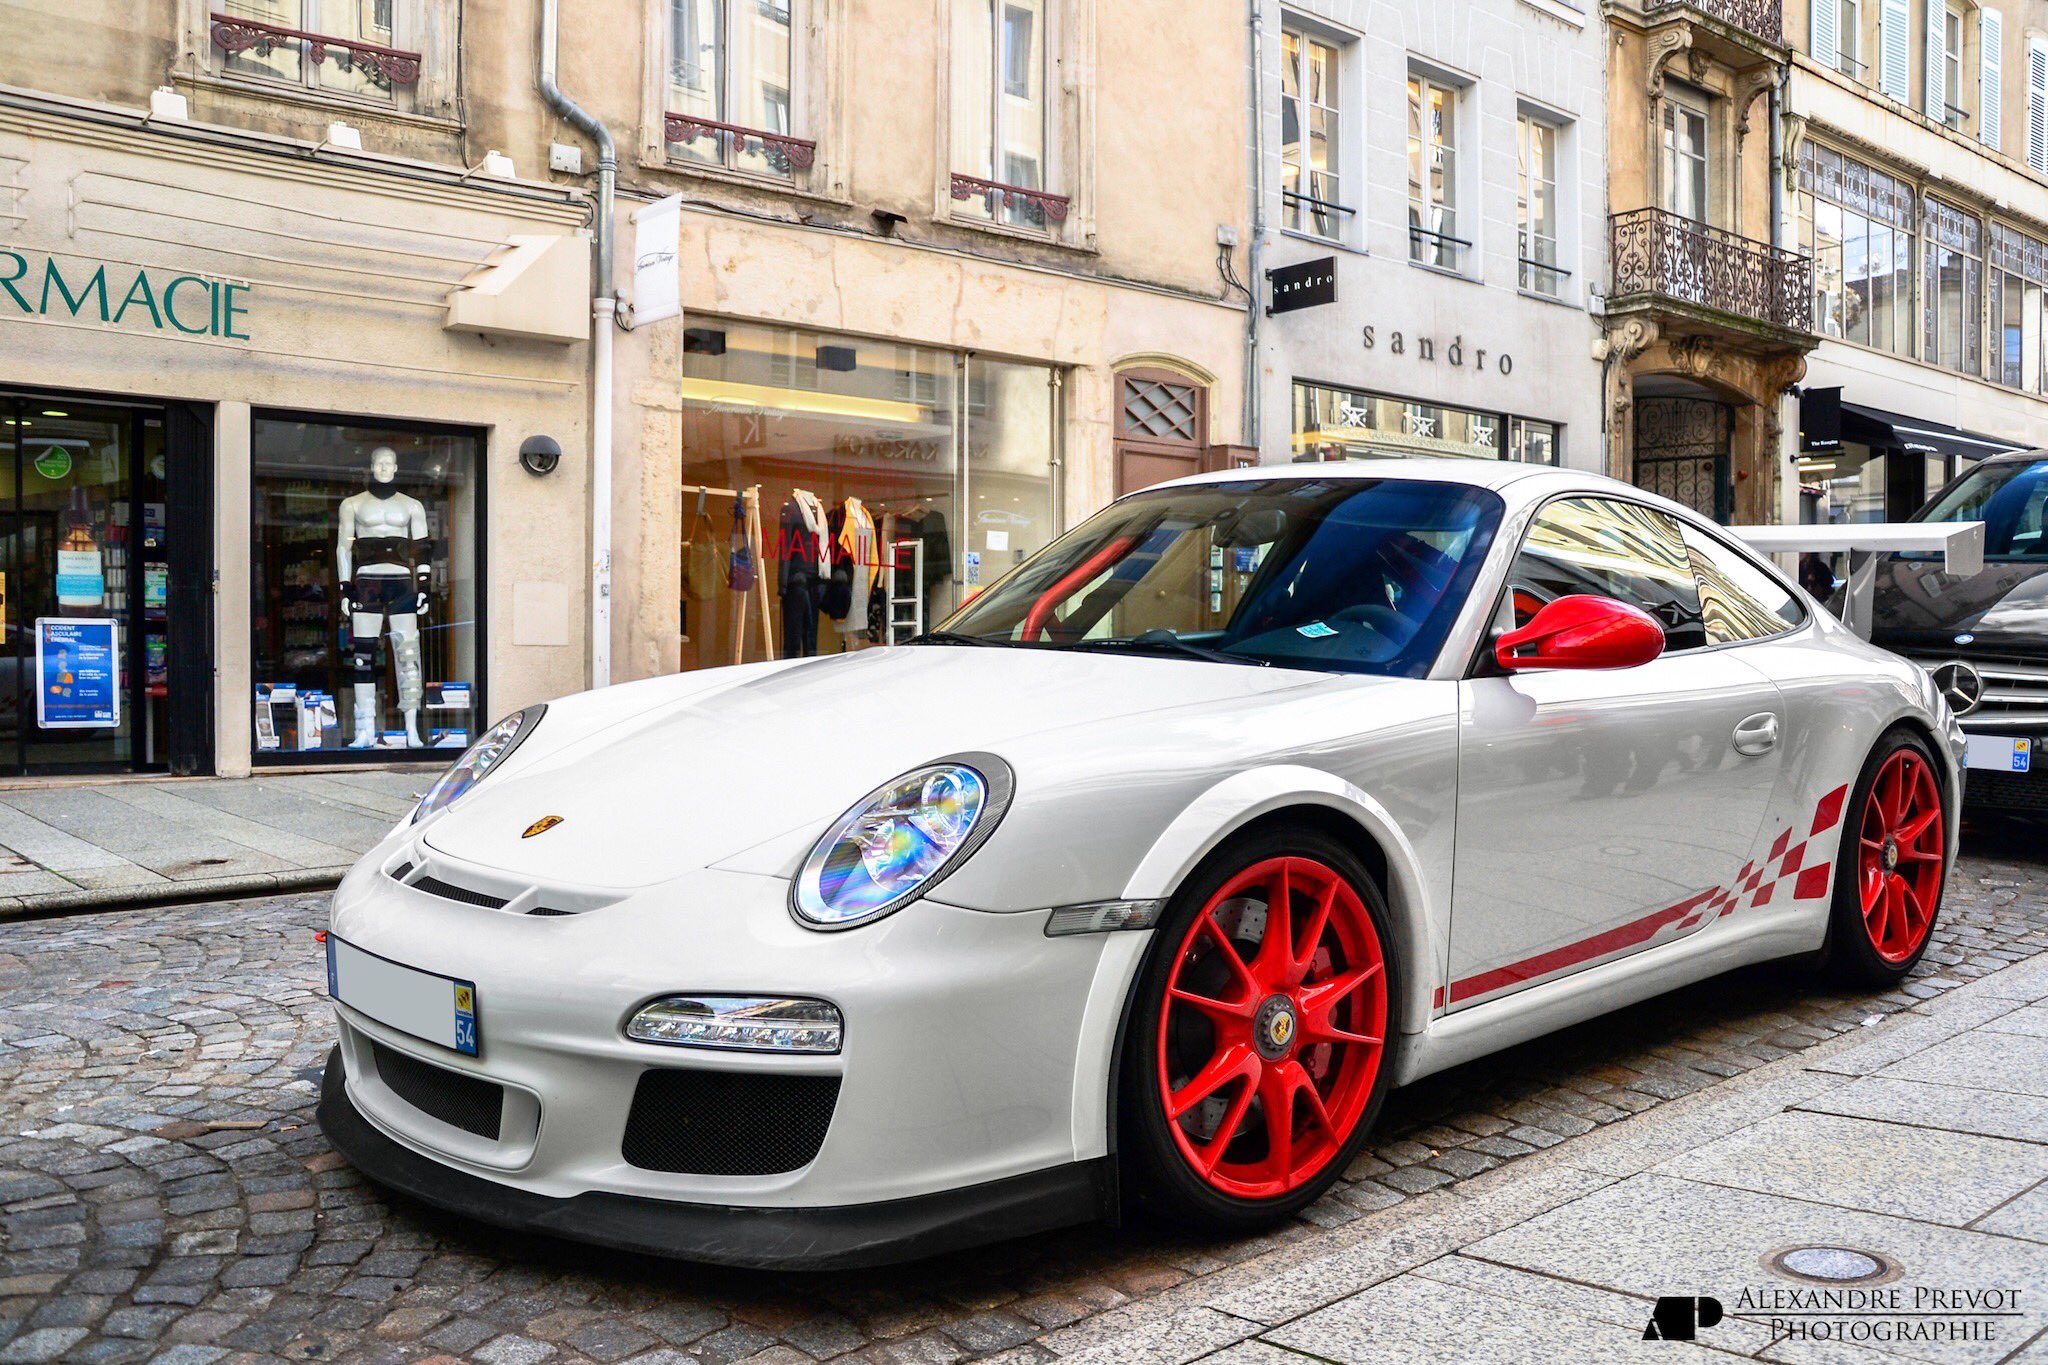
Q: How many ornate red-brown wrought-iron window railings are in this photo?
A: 3